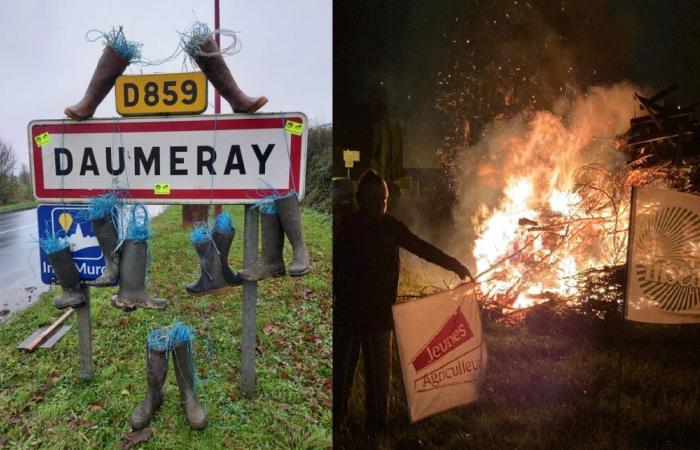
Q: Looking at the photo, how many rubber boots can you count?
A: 11